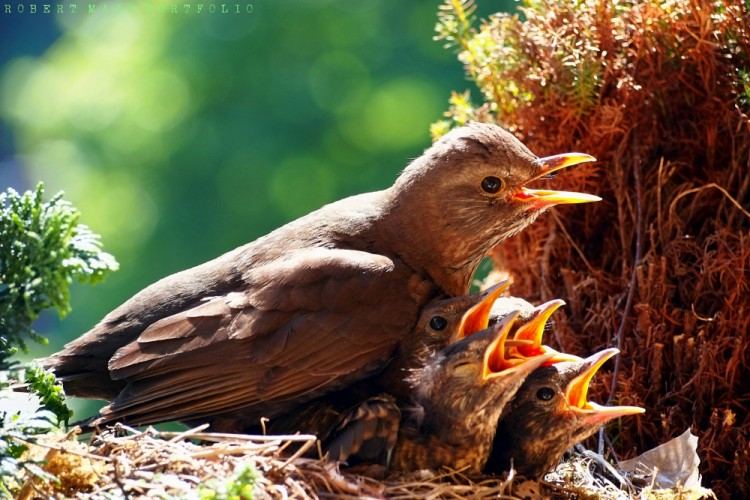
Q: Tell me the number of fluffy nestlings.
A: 4